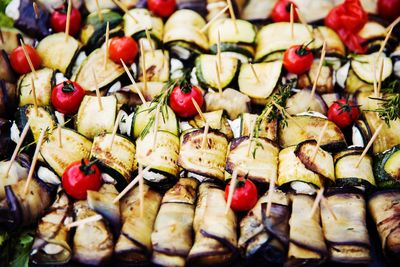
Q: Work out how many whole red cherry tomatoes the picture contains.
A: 12